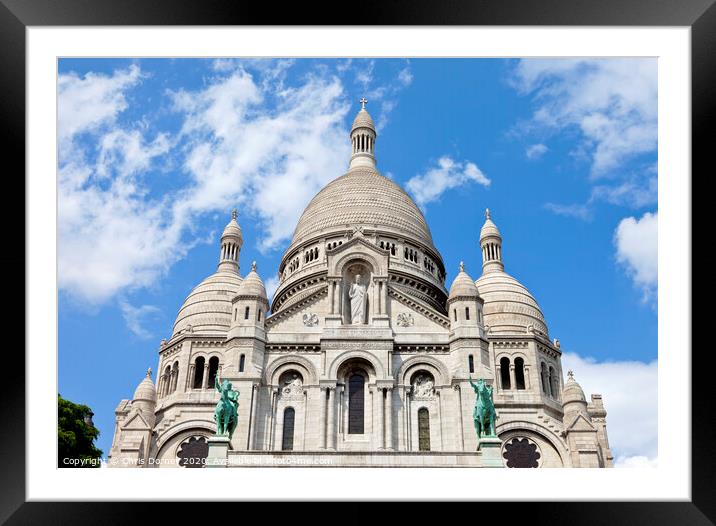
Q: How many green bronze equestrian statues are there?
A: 2